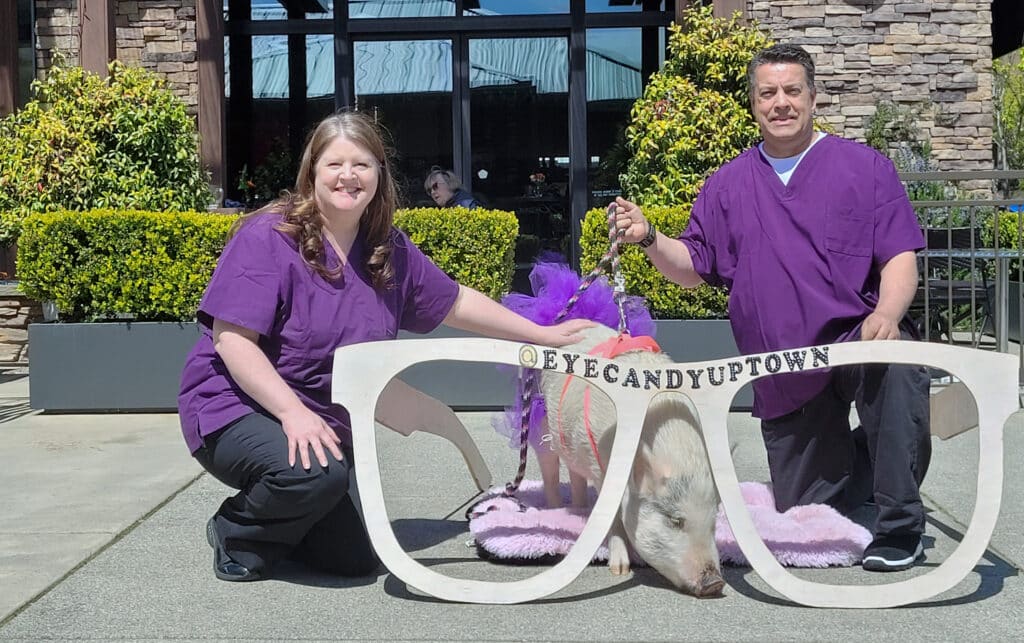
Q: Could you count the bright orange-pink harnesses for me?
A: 1